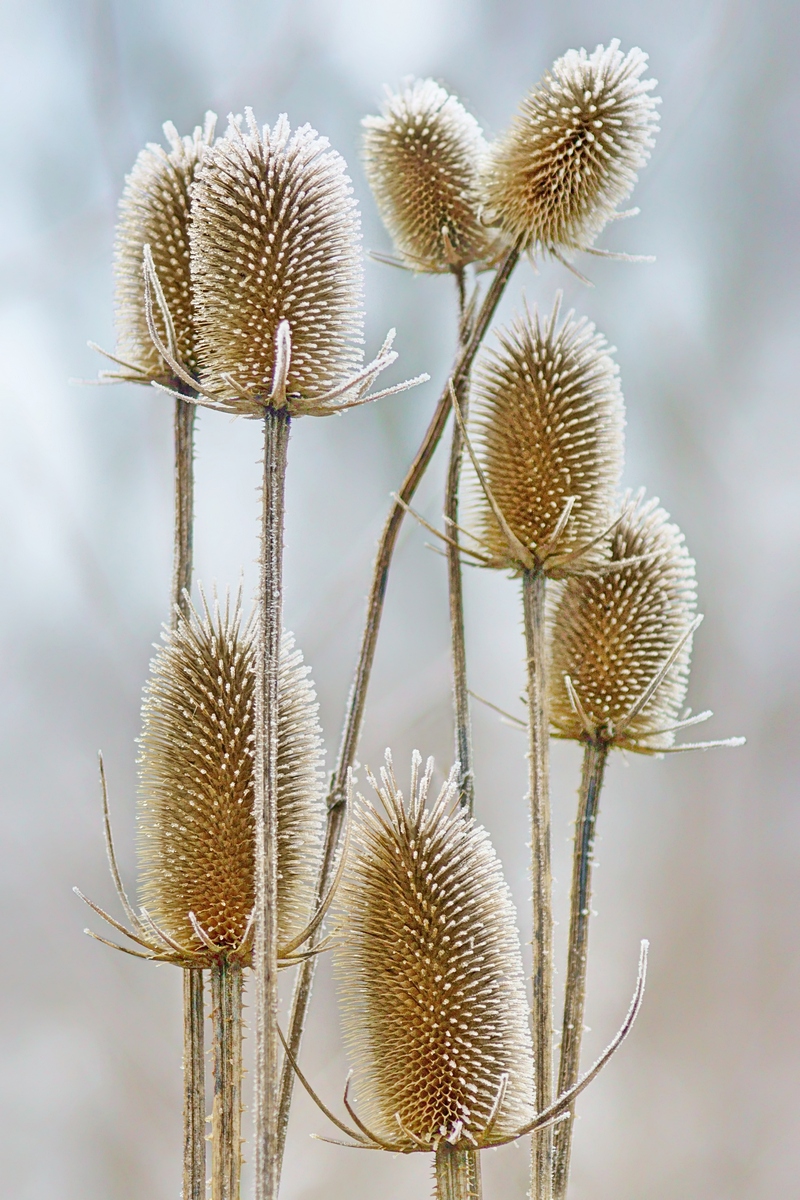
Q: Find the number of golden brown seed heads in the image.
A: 8